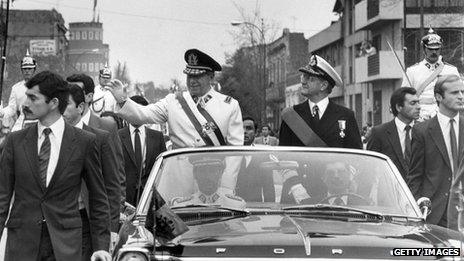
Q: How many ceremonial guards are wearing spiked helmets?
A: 3